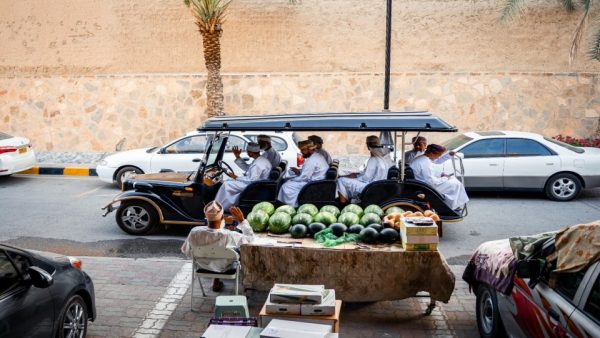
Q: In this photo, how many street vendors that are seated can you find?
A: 1